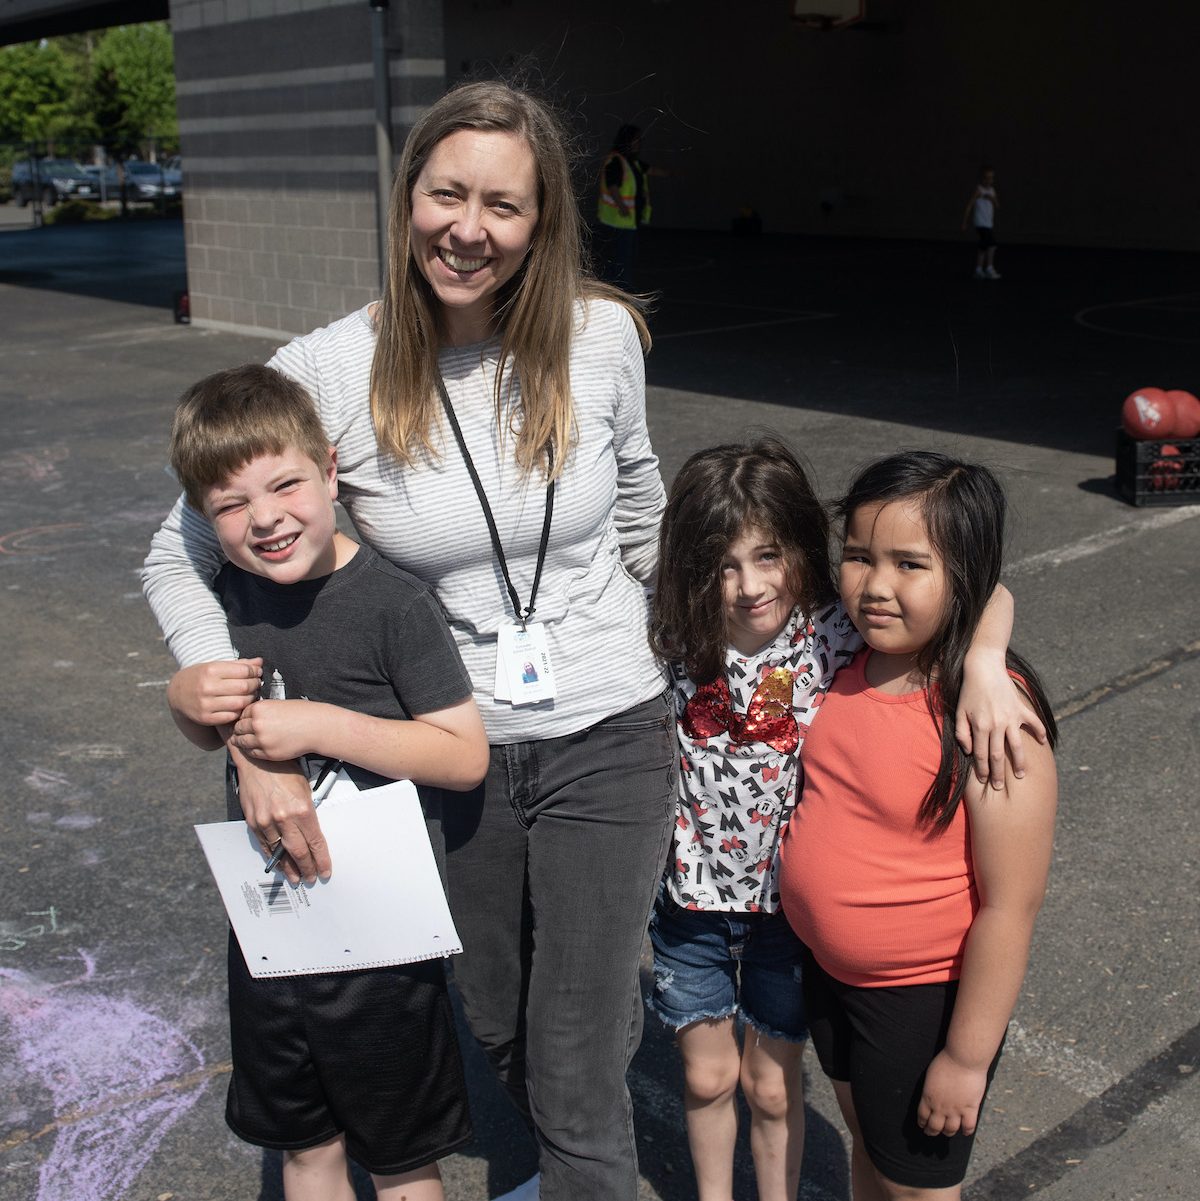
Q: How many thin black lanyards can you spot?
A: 1